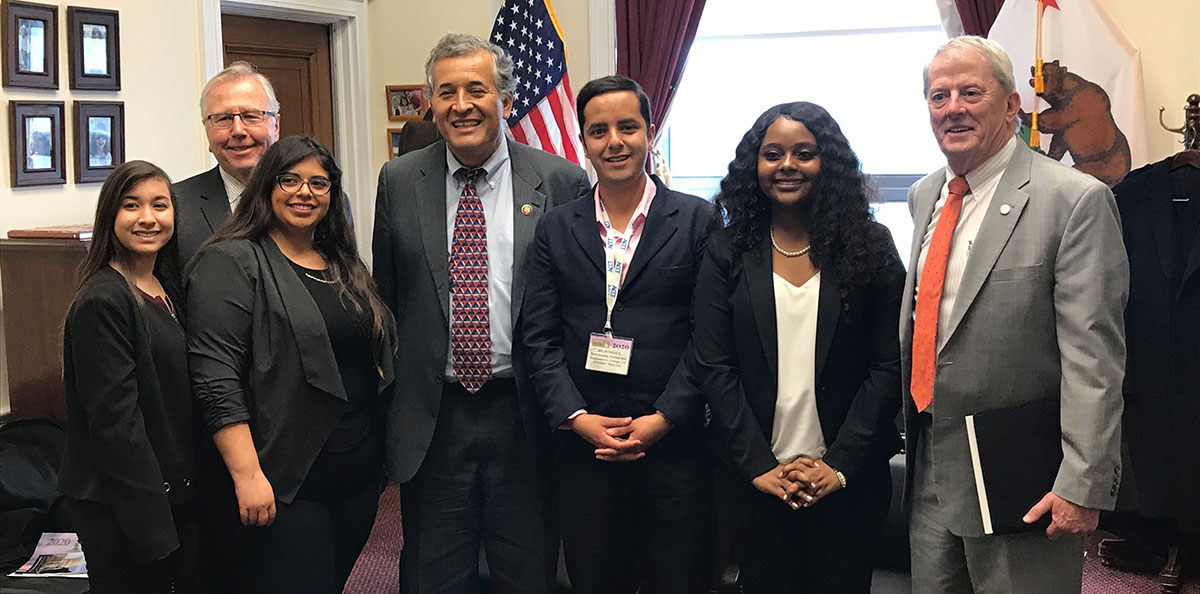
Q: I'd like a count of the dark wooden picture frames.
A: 4